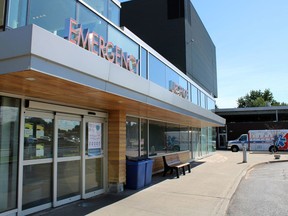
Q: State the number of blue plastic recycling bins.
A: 2